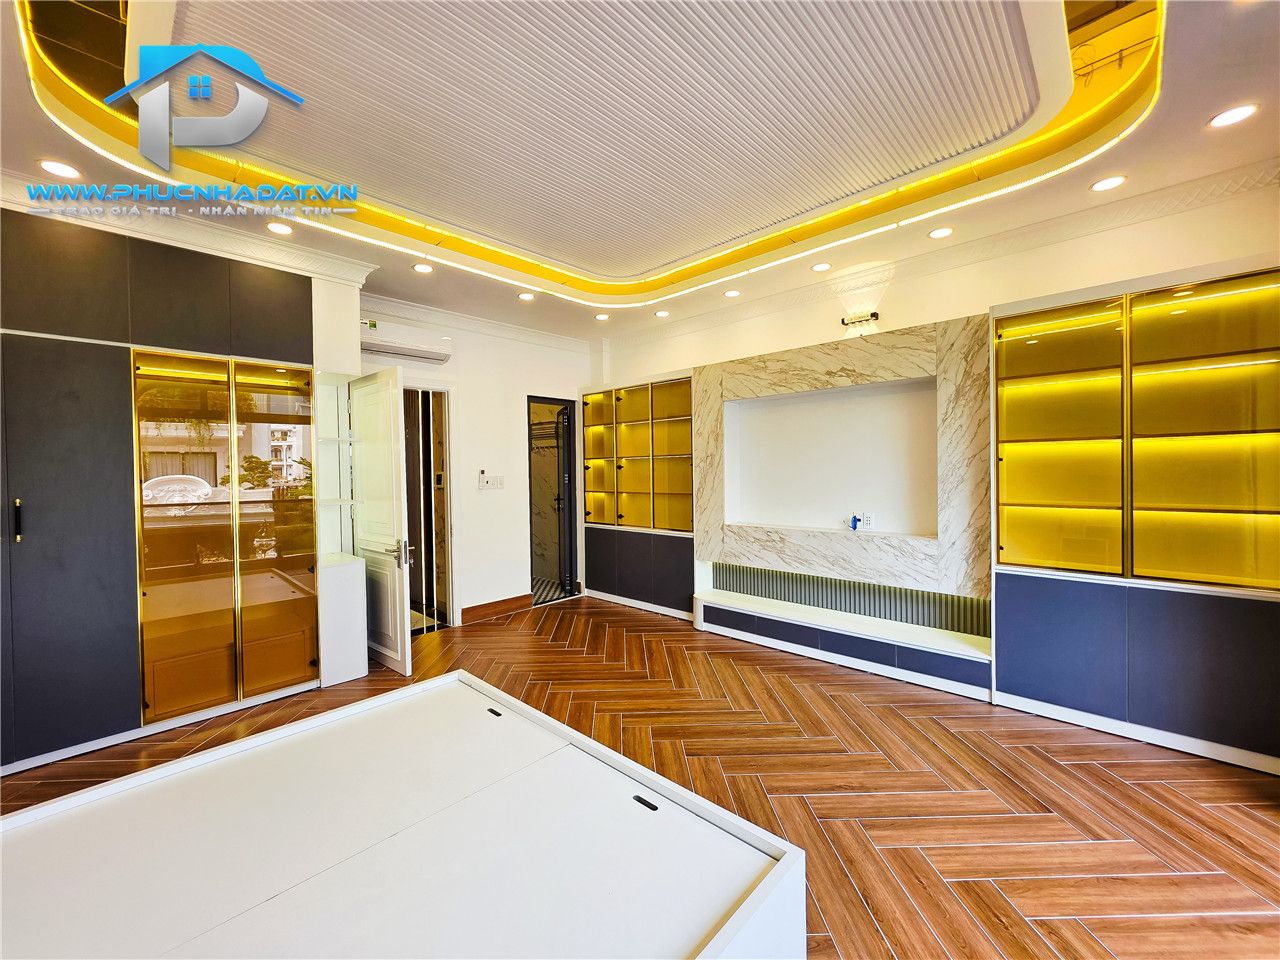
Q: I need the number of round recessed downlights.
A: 11